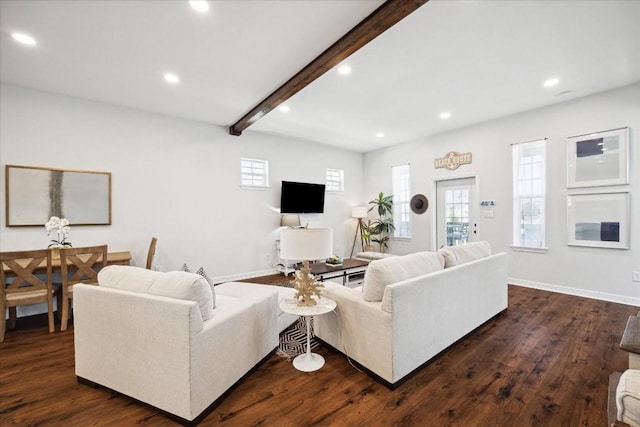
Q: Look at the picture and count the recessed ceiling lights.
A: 8